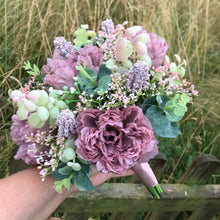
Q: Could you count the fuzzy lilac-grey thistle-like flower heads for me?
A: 4